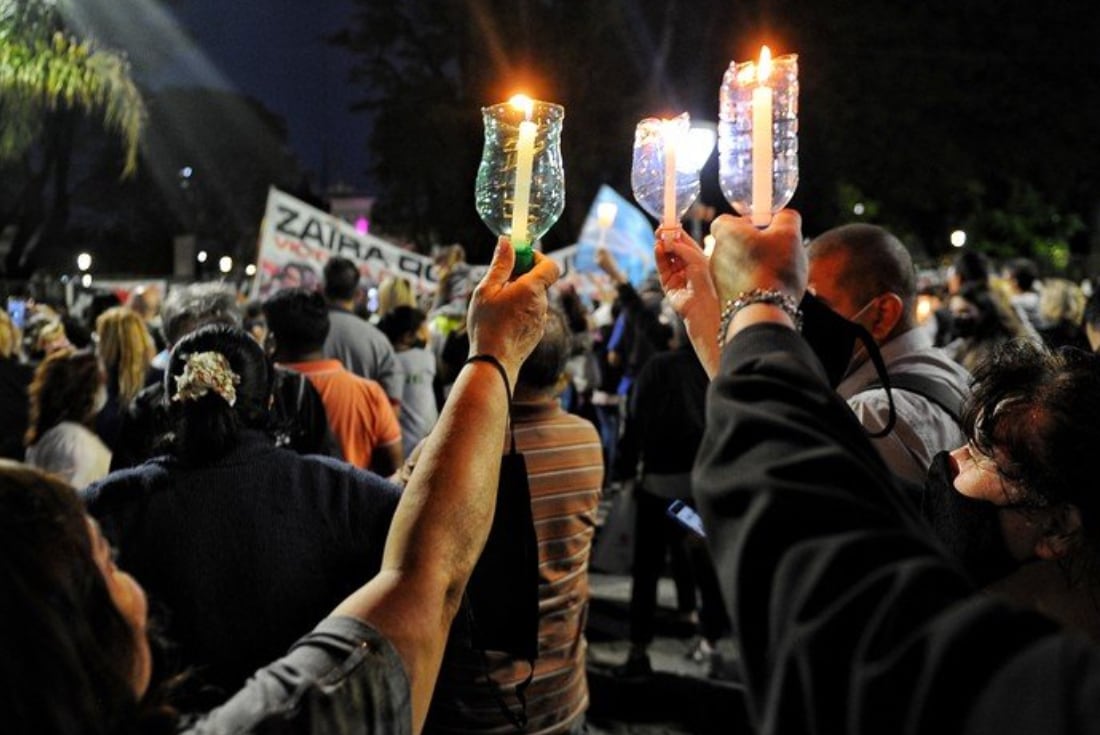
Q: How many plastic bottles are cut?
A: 3